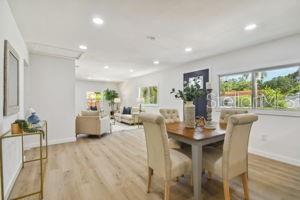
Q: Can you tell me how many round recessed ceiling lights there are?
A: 7